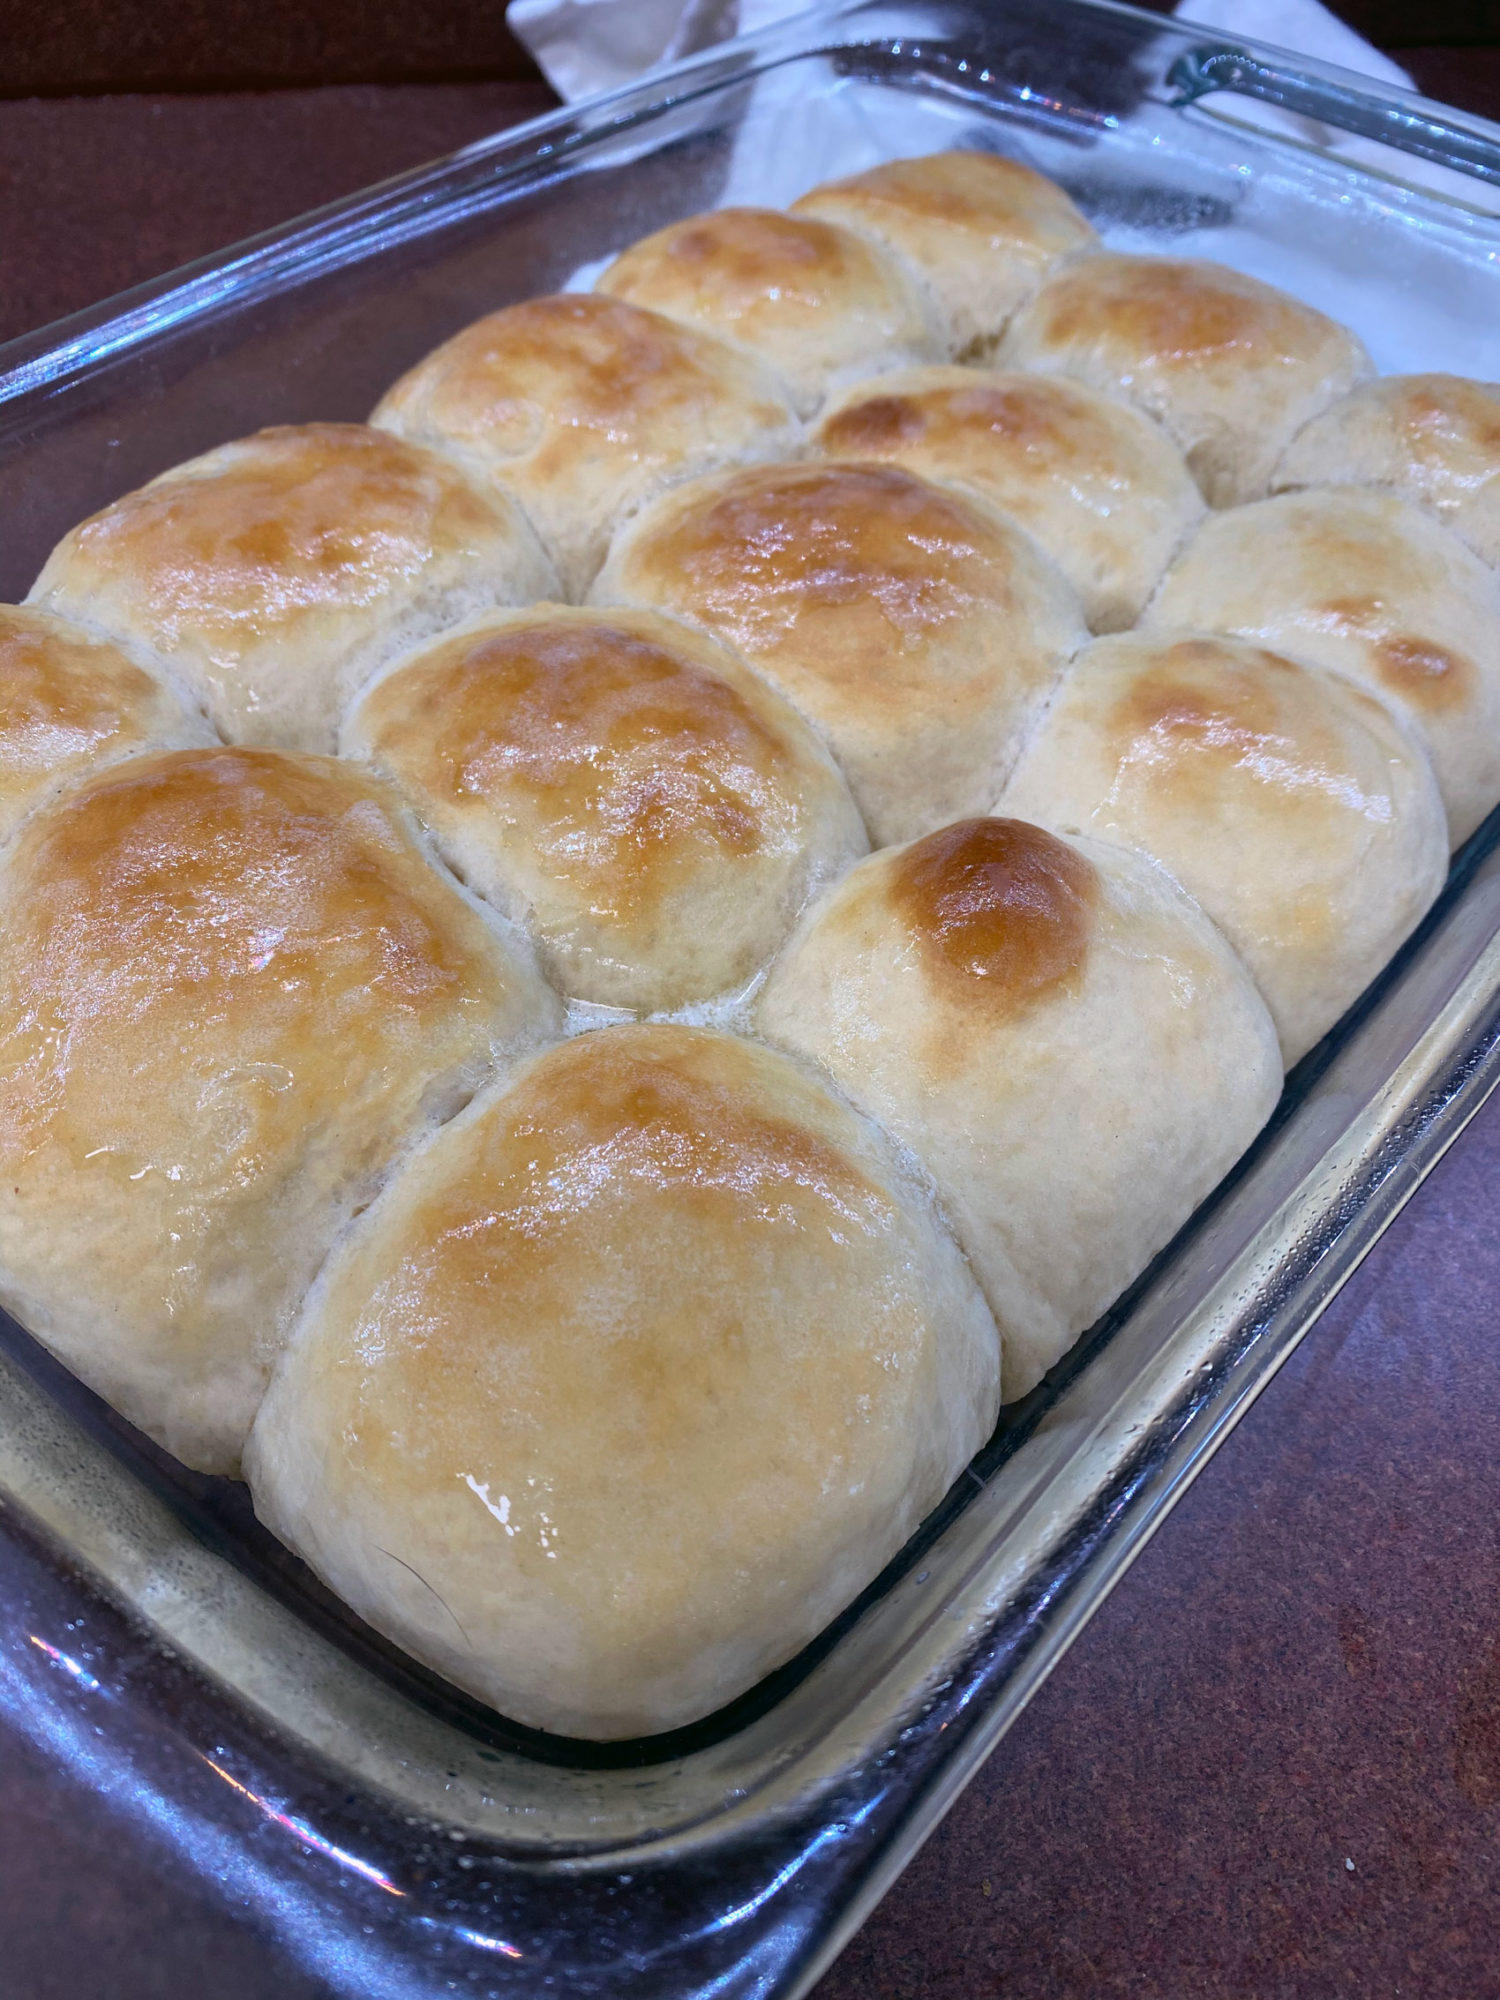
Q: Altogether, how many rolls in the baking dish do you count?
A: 15